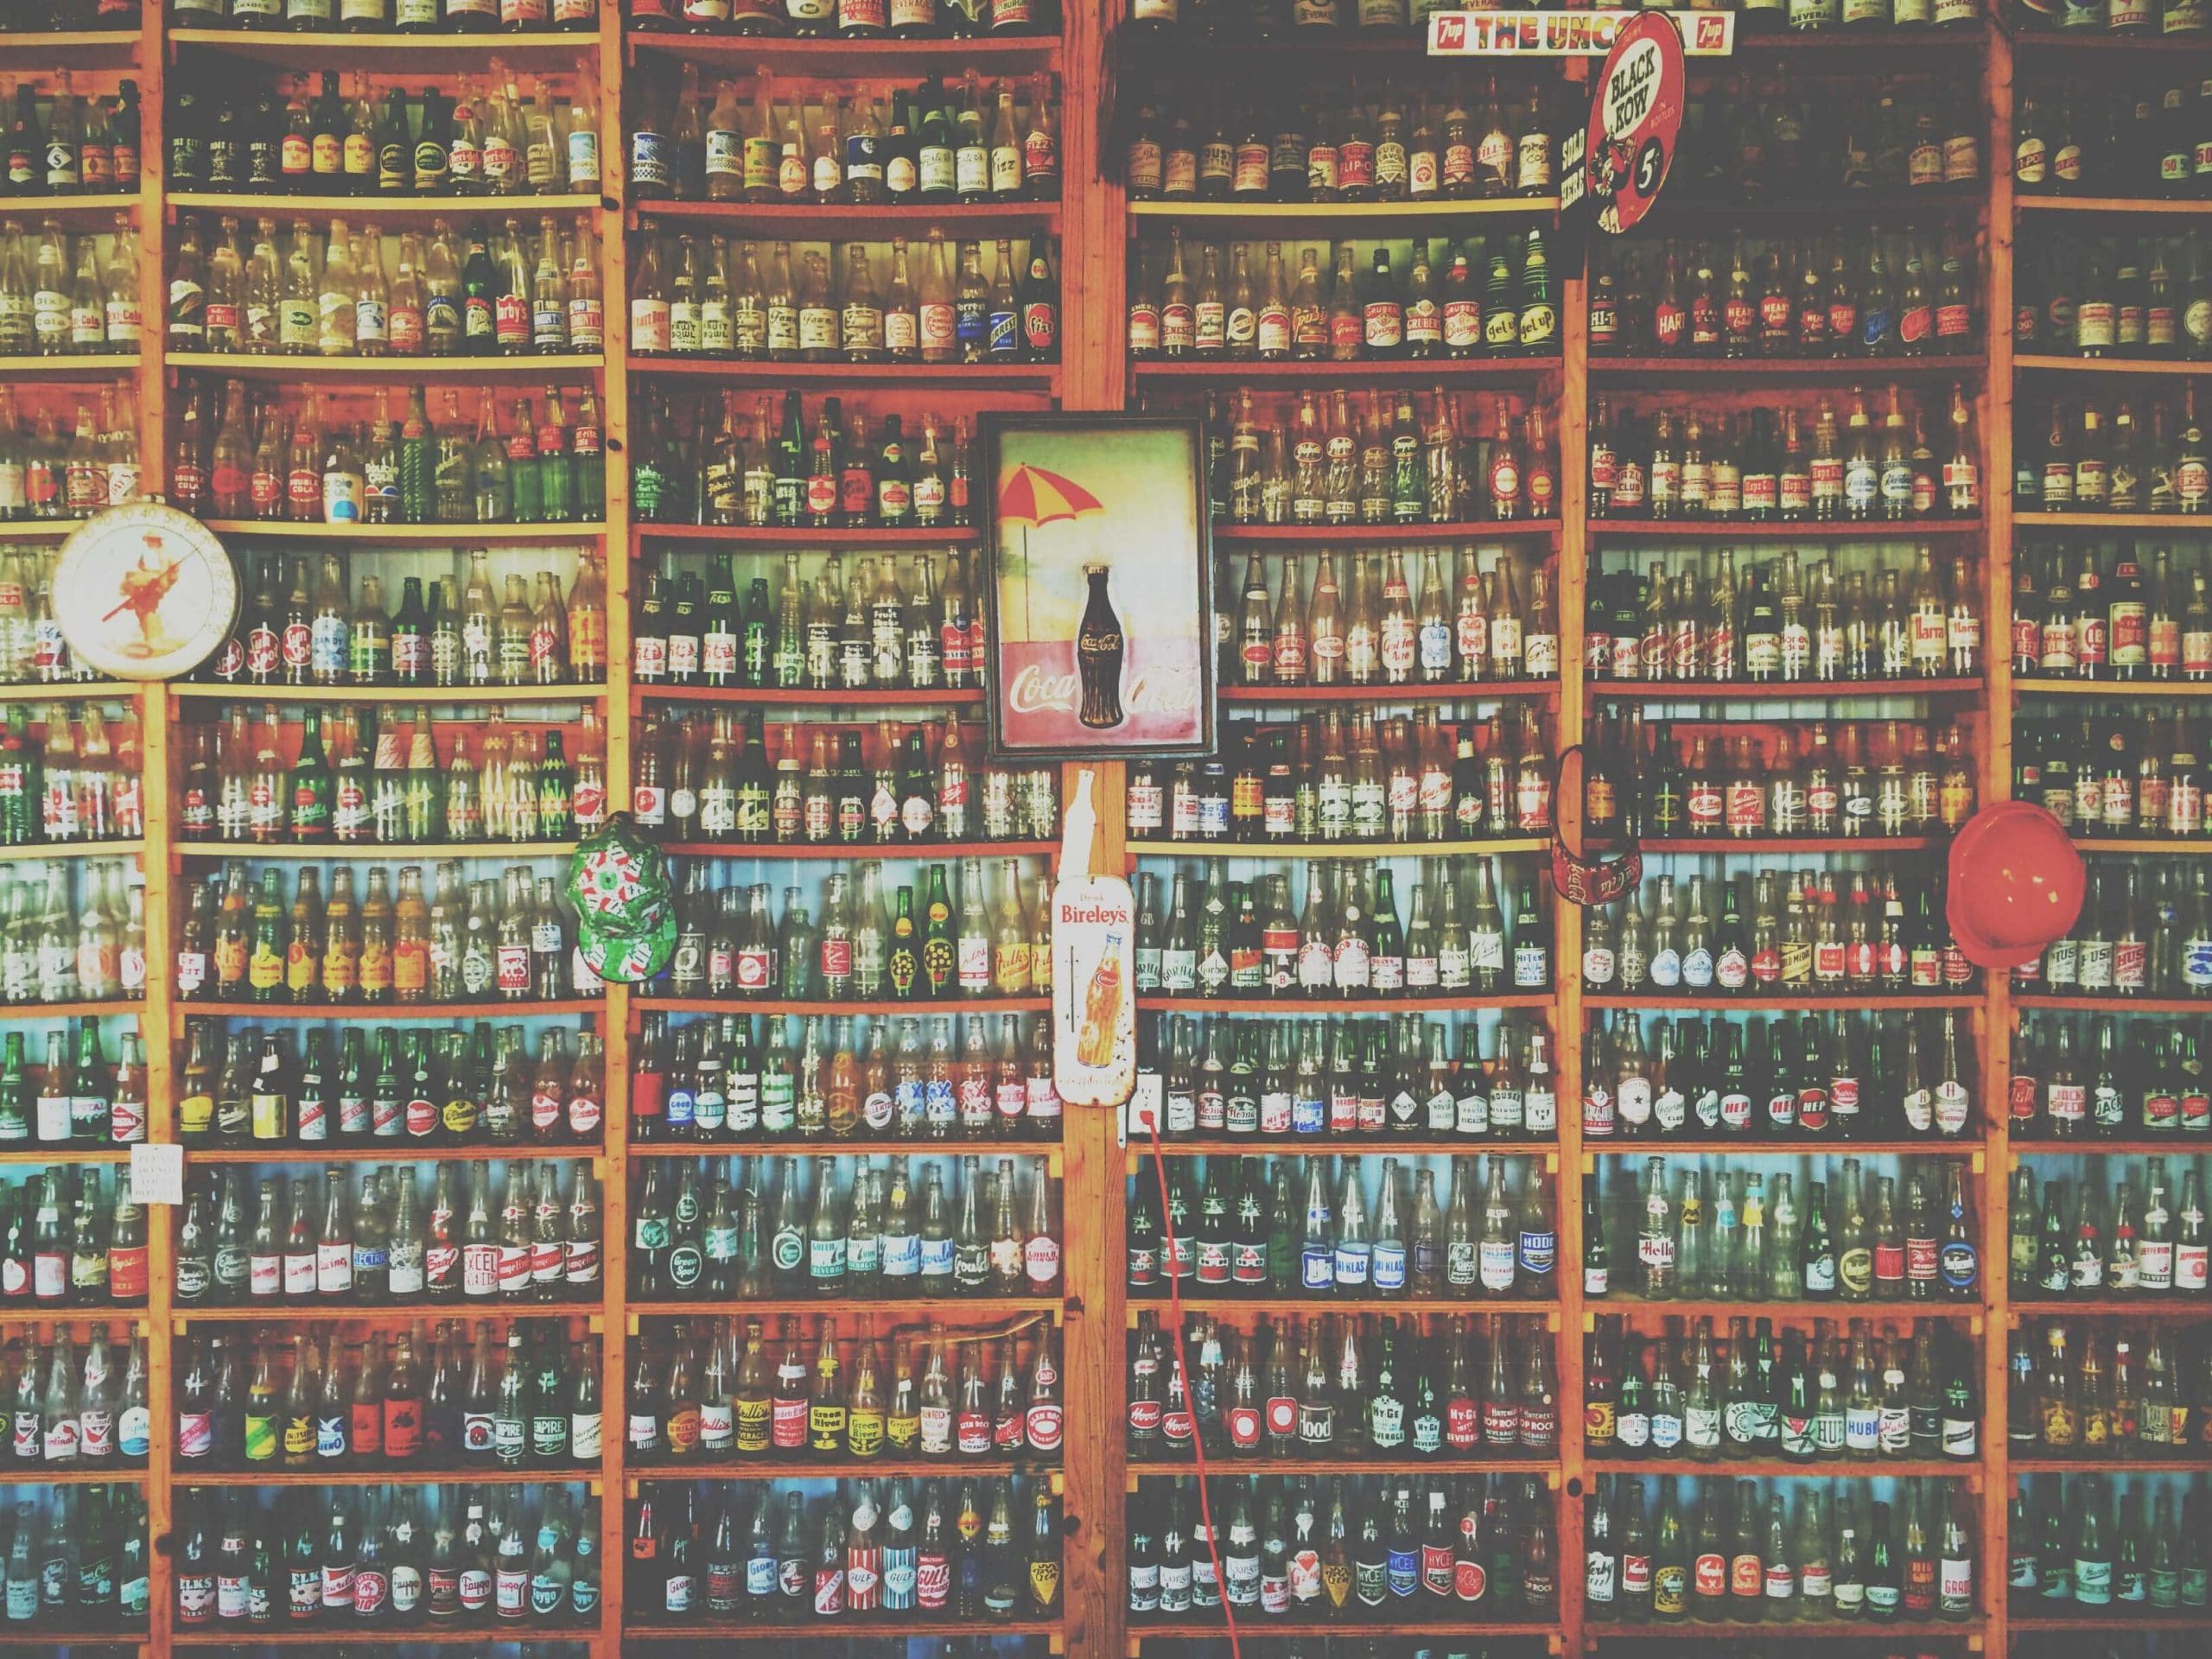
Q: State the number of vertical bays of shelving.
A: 6